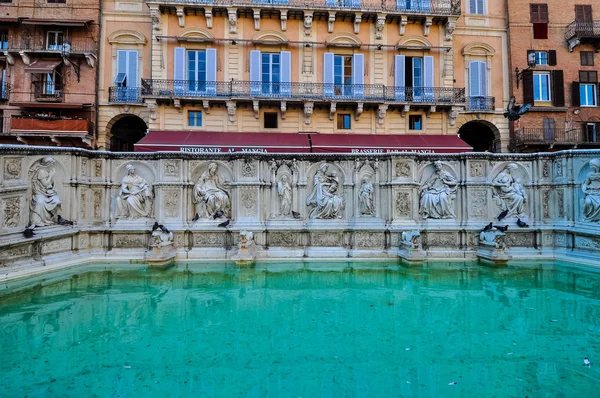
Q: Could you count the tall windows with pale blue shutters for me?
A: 6